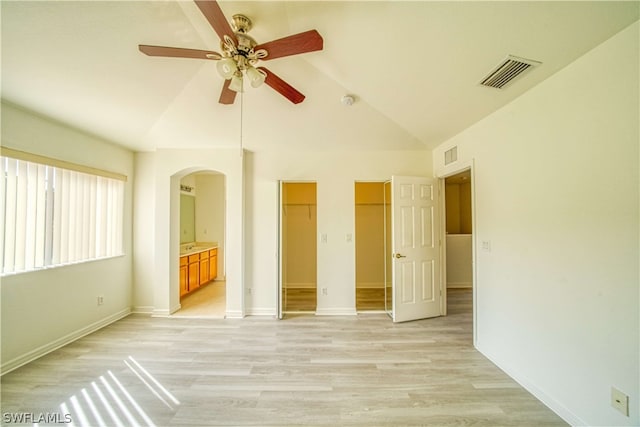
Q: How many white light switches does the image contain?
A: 3